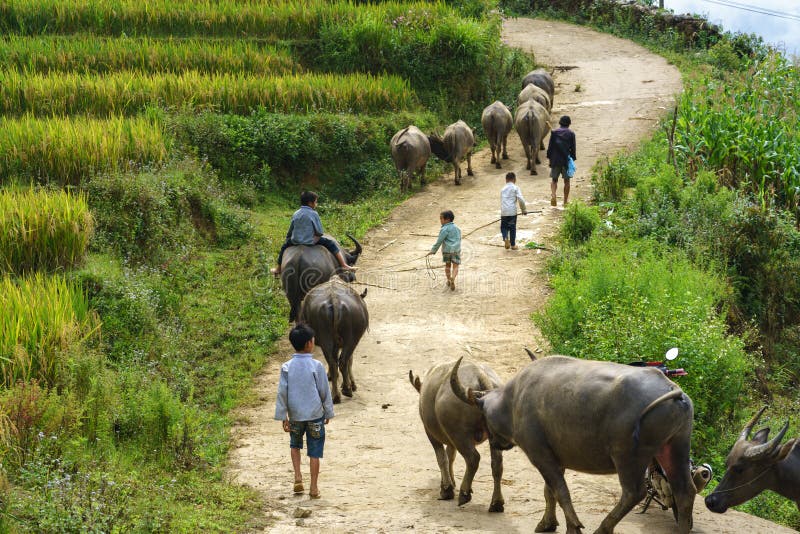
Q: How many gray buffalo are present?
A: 11